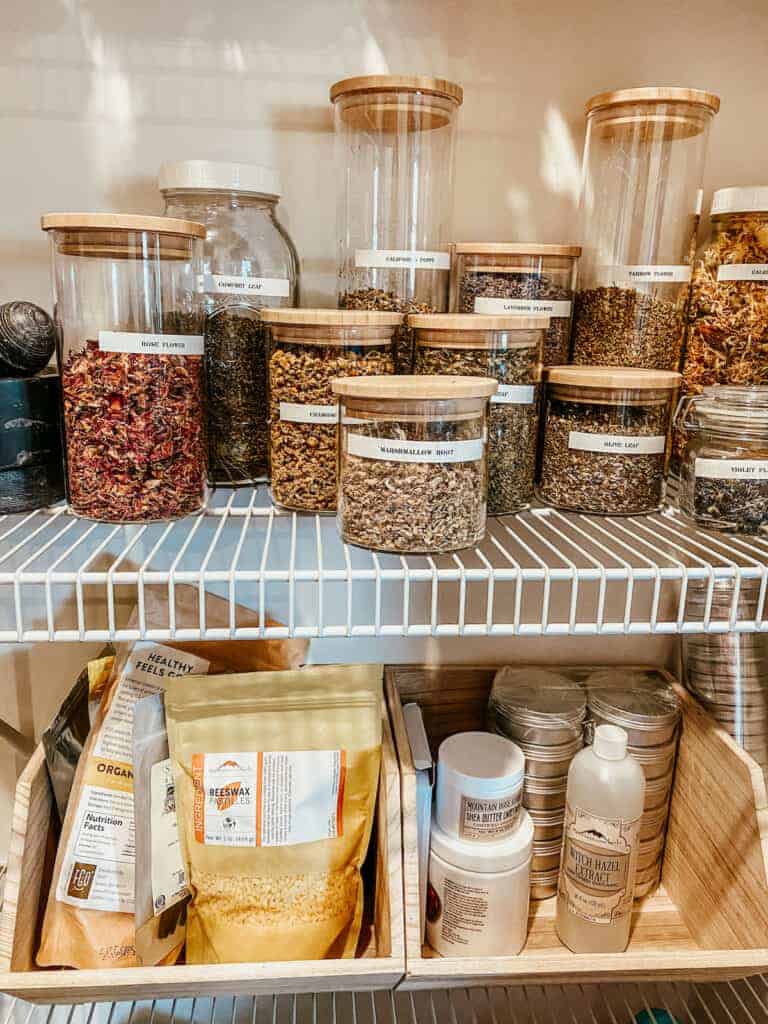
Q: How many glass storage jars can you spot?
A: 11